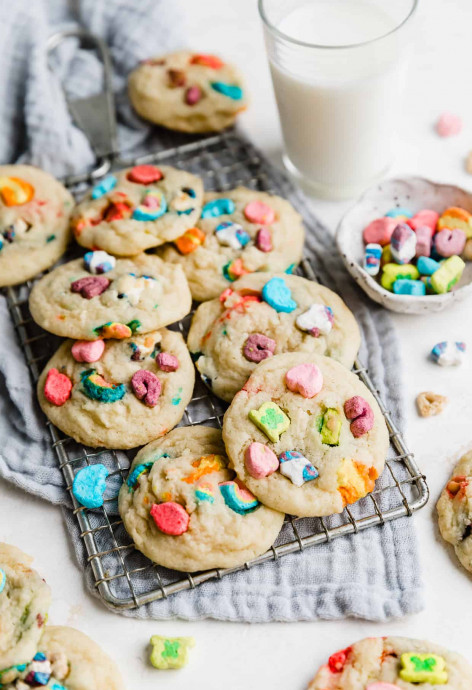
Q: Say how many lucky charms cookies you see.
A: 13